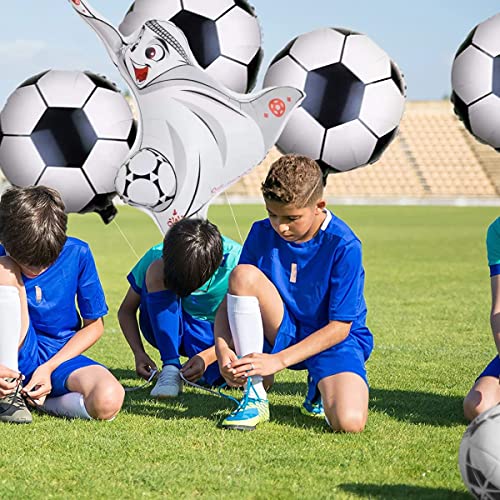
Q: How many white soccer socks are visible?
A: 3